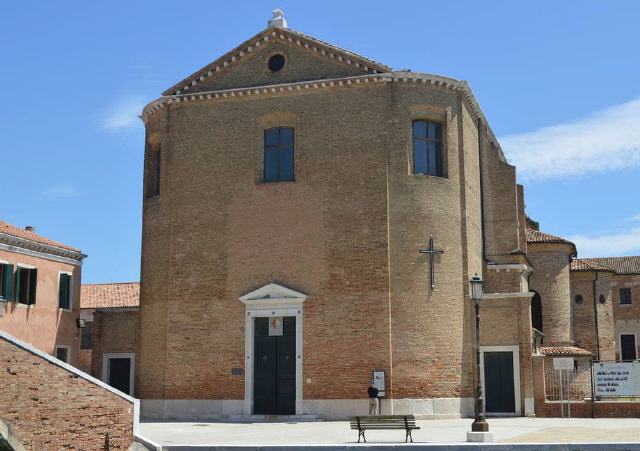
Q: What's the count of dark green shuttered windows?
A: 3